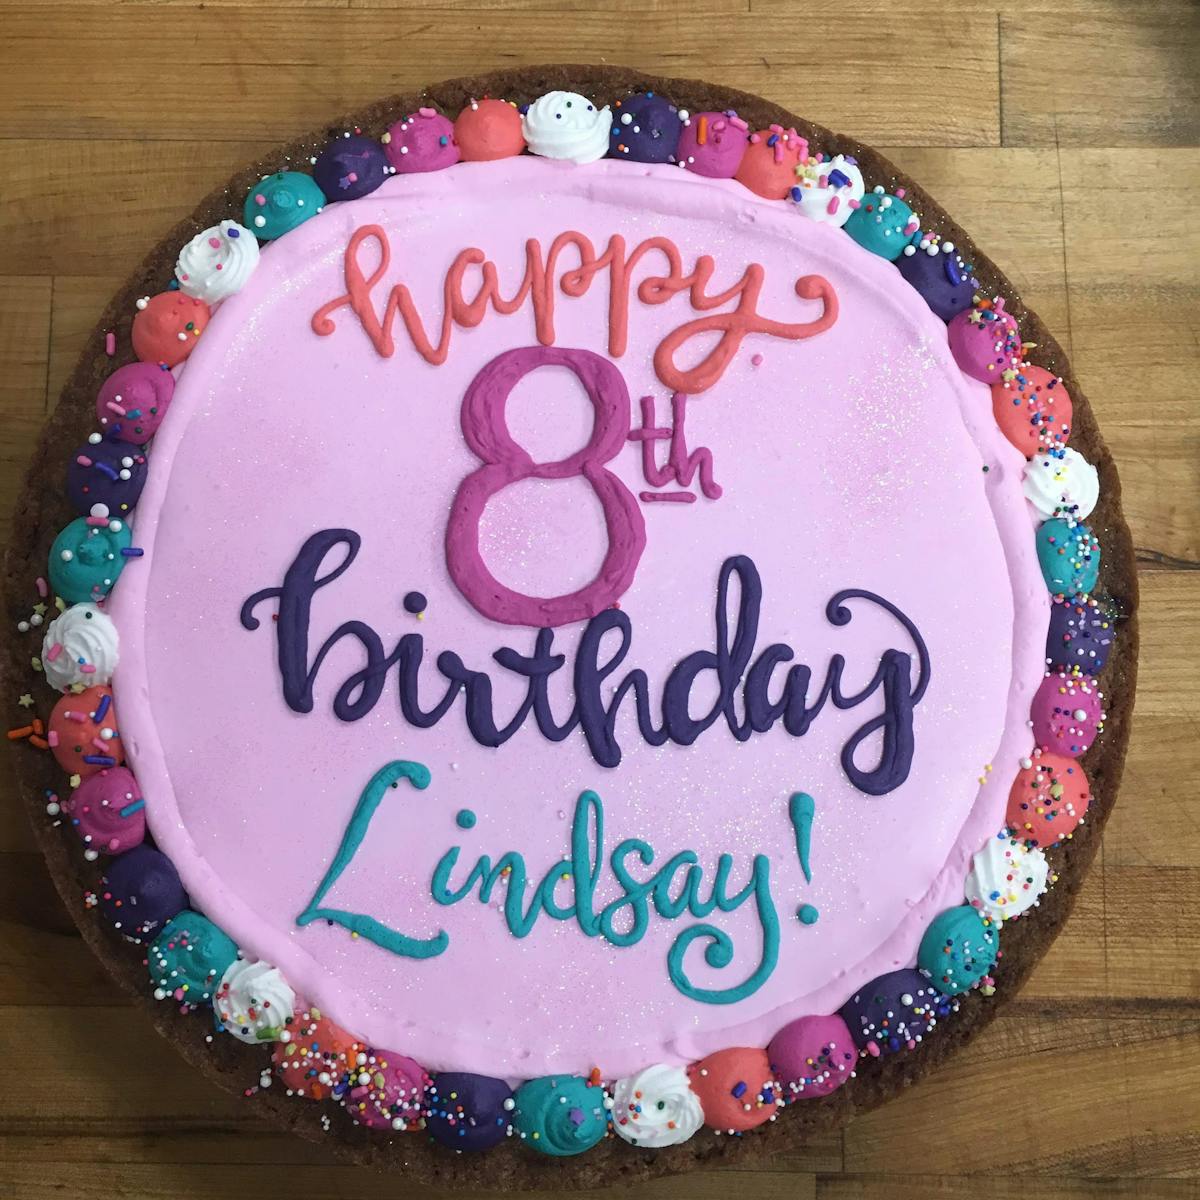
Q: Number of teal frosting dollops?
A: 7